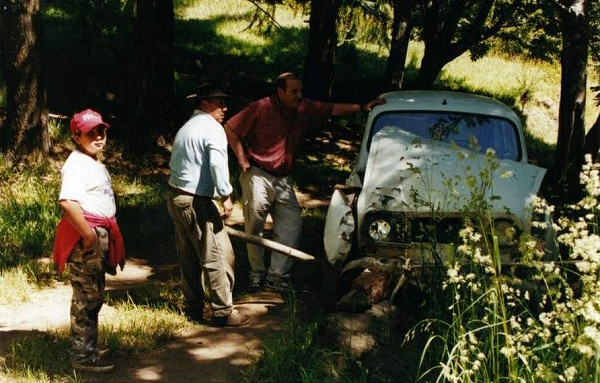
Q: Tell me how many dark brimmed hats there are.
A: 1